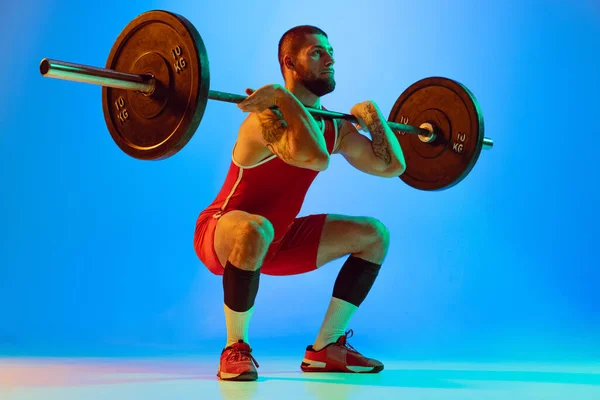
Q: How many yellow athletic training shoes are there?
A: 0